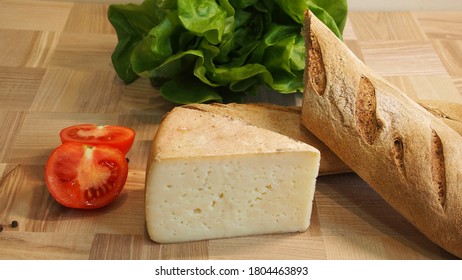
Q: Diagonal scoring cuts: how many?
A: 4